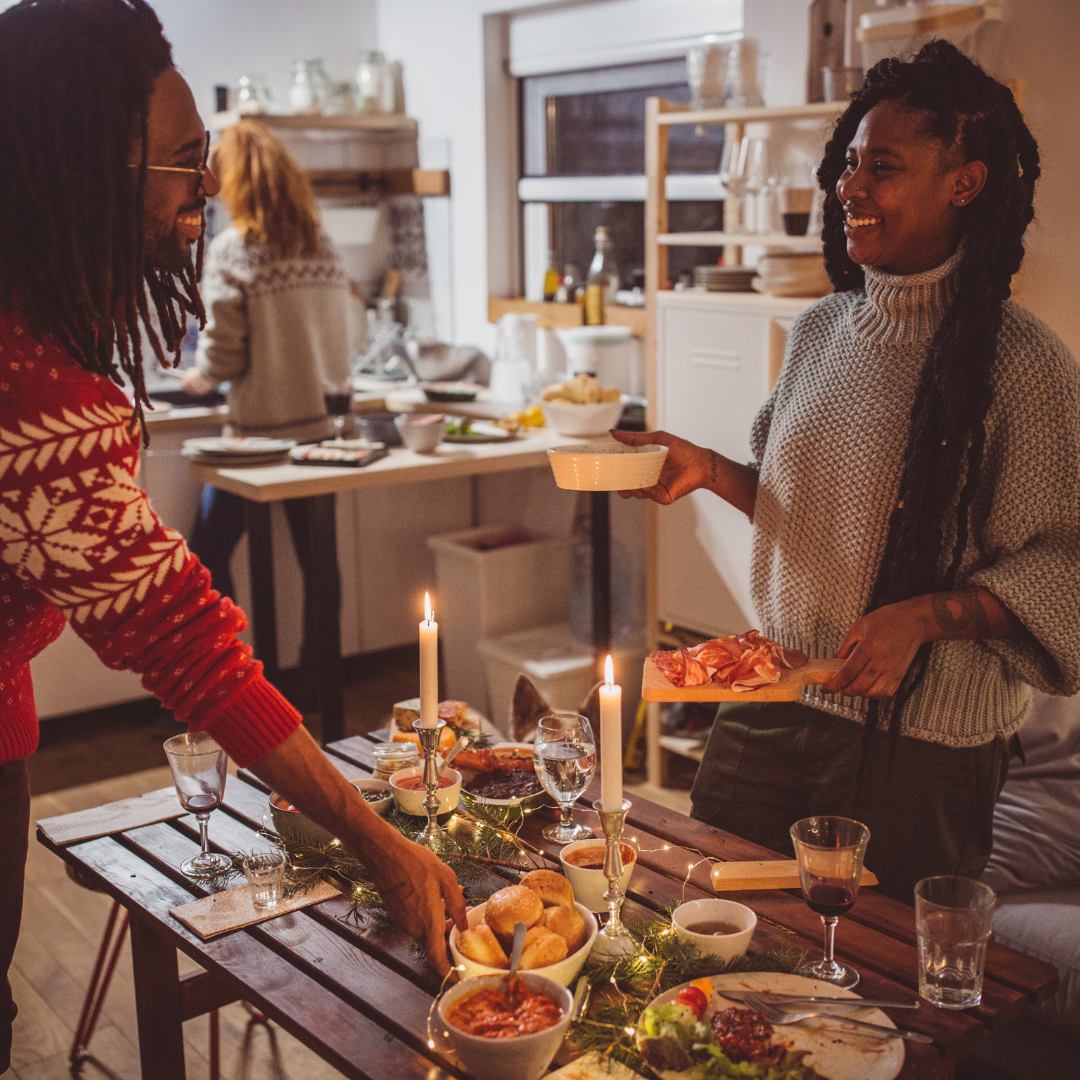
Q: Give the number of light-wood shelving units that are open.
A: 1